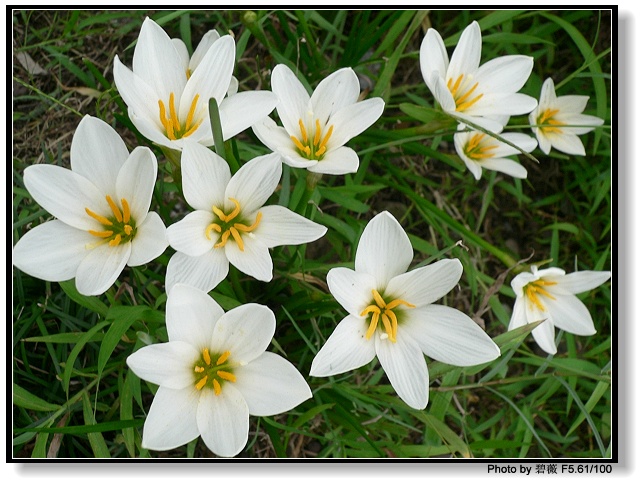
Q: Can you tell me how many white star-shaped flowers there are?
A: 11